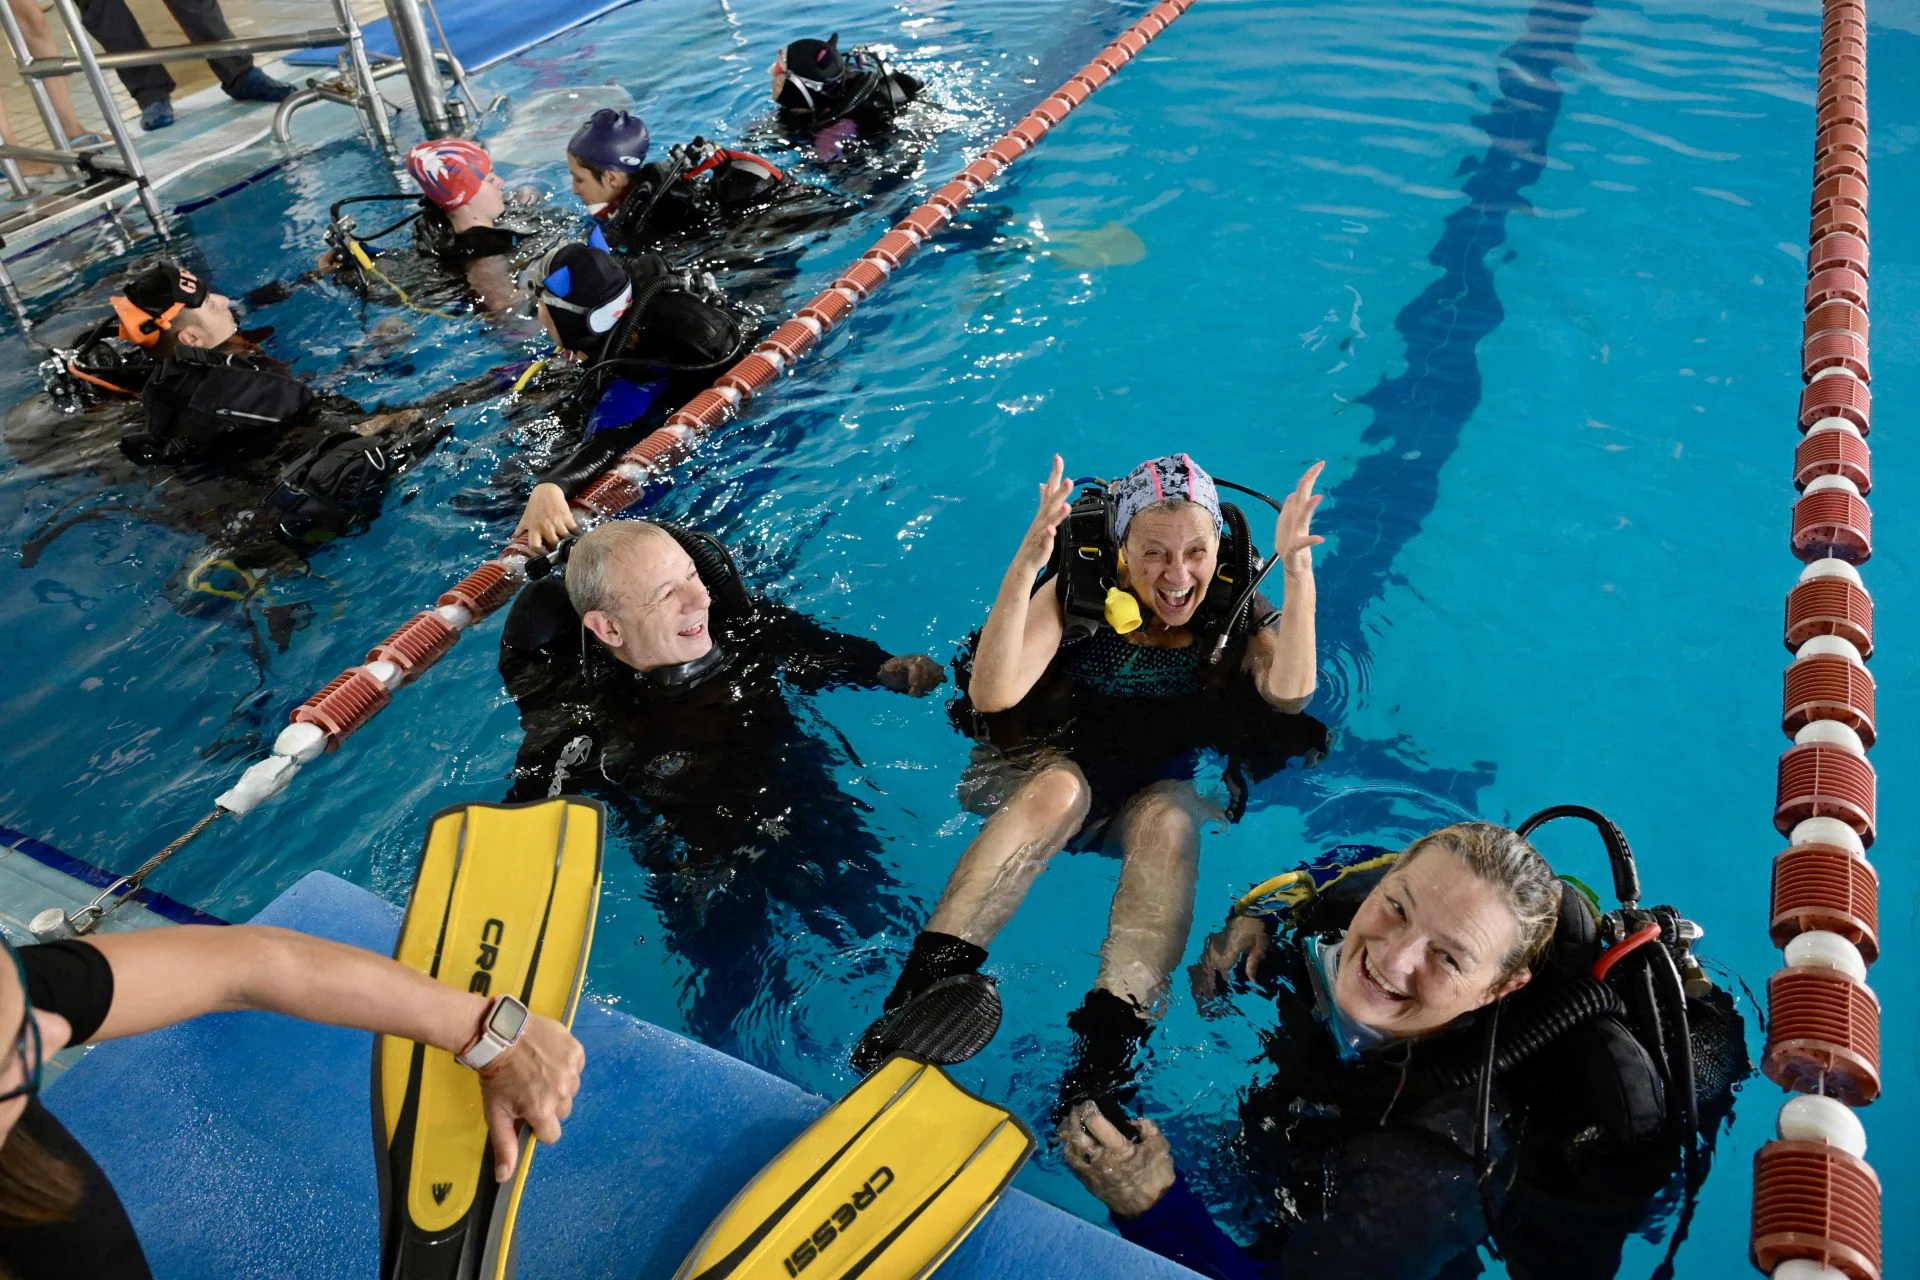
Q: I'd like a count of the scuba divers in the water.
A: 8